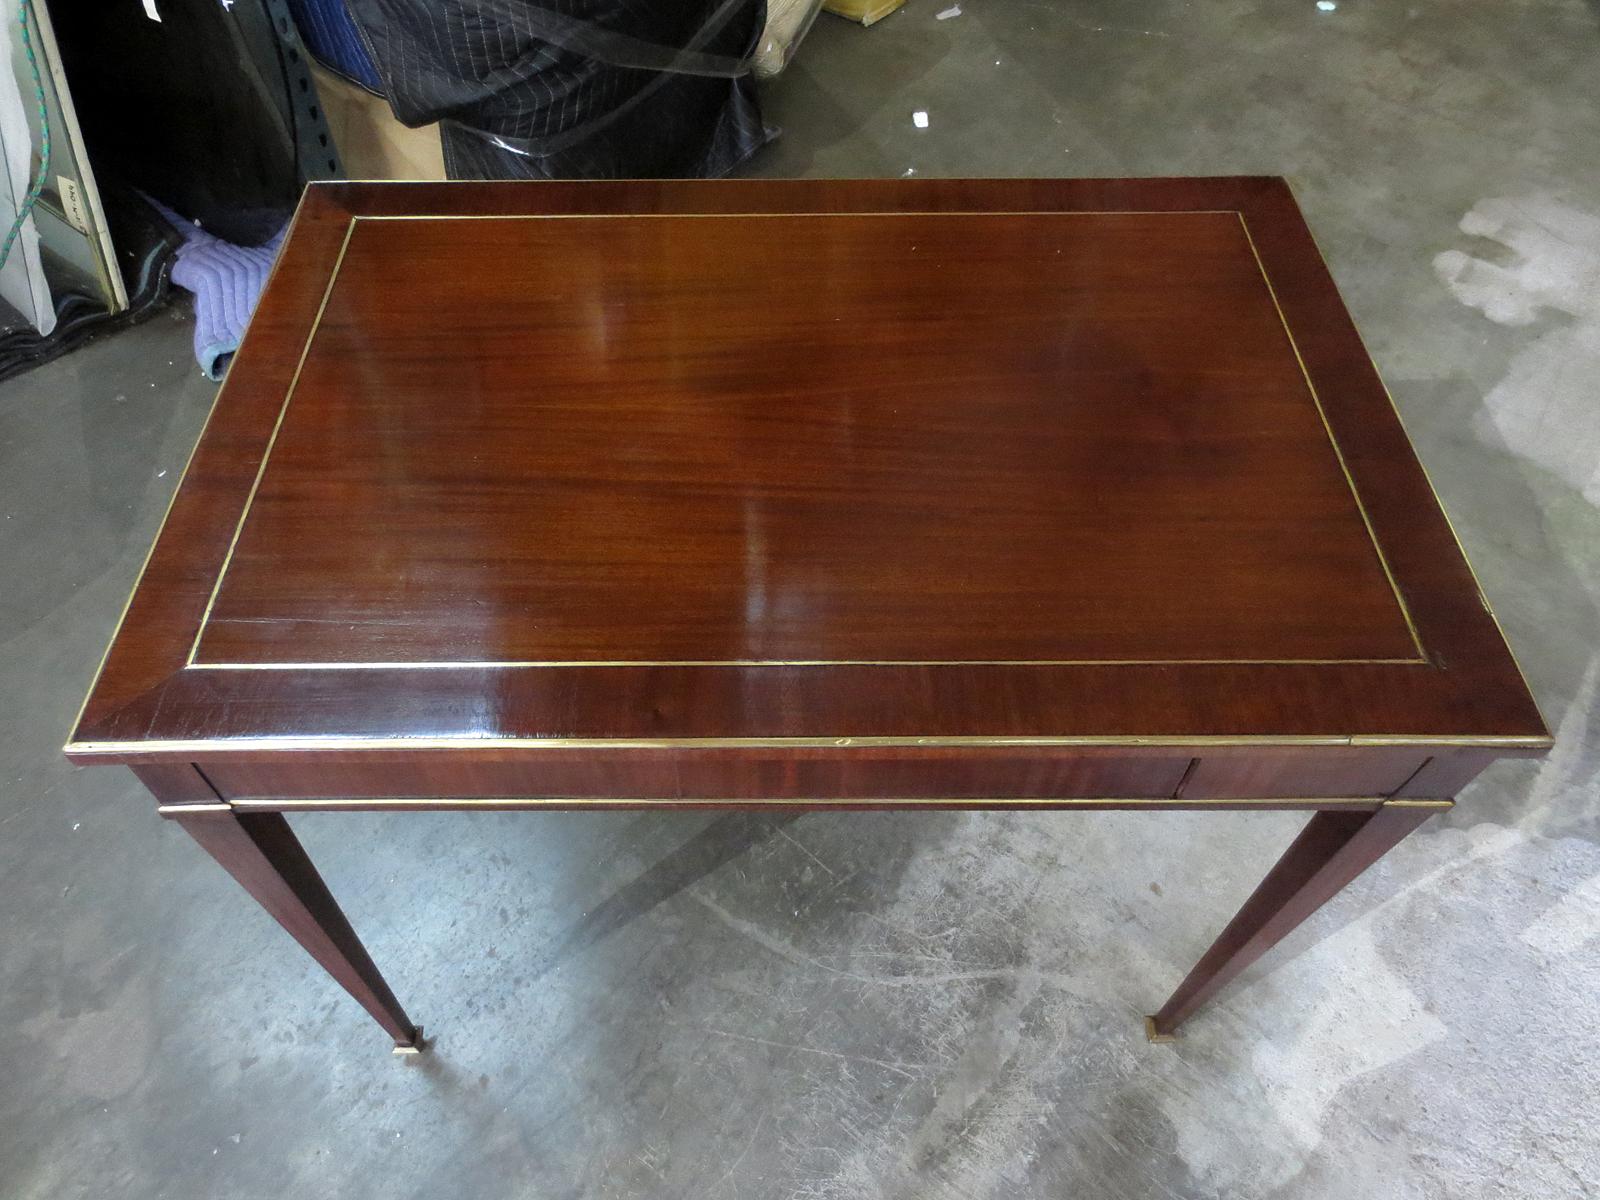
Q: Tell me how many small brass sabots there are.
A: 2